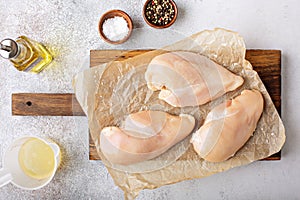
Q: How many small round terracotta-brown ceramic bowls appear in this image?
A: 2